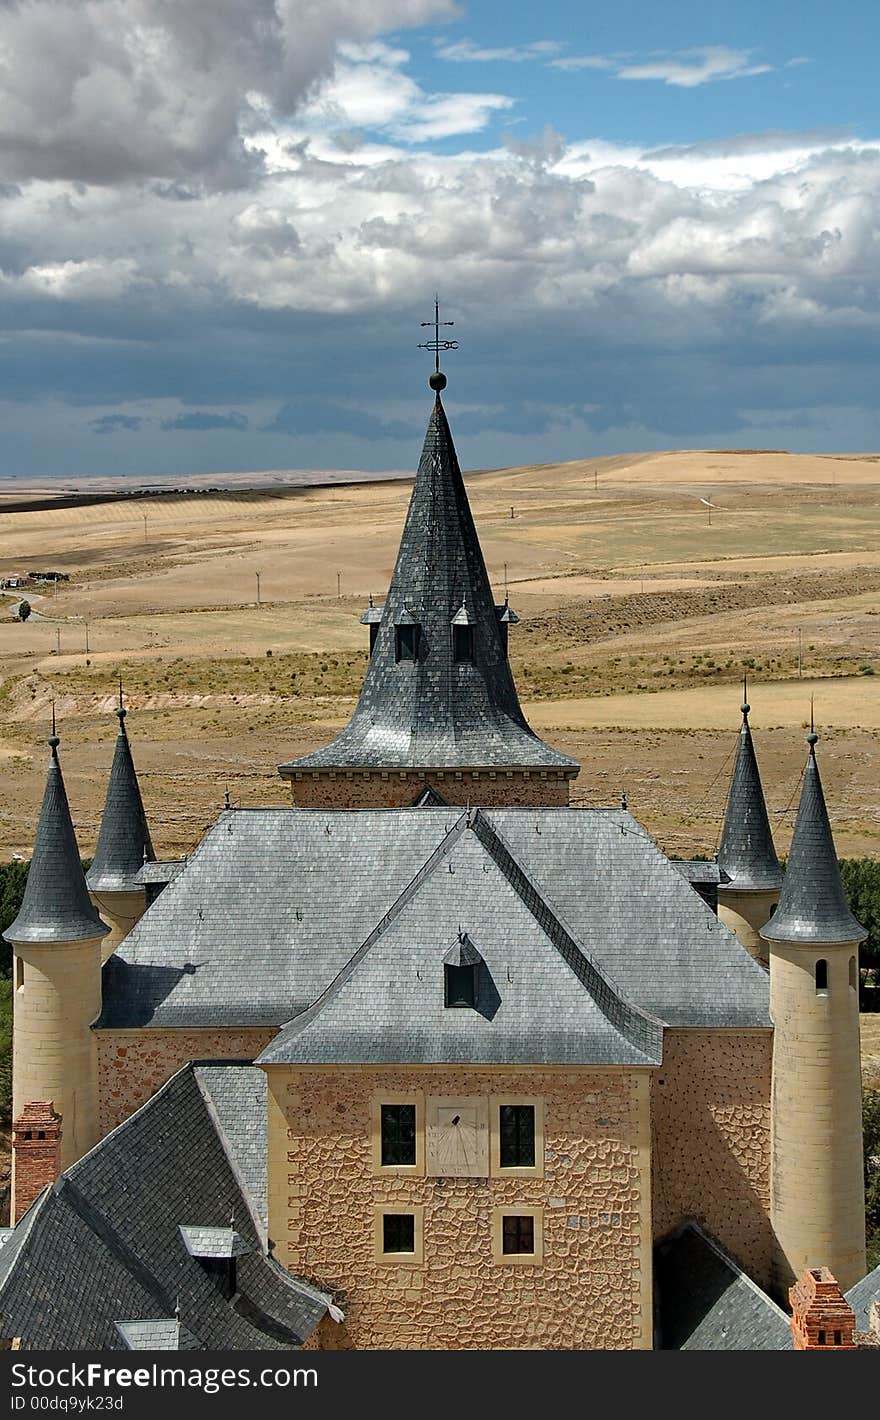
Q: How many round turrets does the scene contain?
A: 4